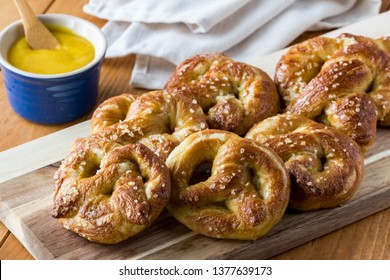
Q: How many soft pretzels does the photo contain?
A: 6